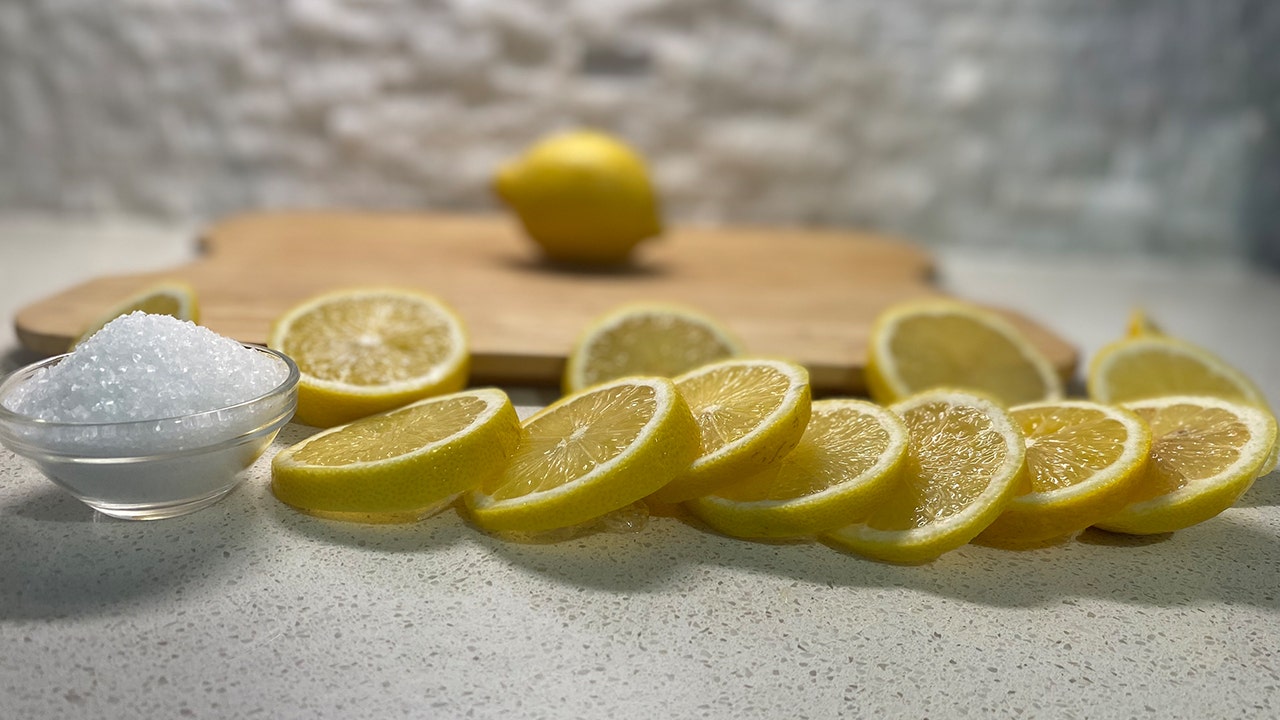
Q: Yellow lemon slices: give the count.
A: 12